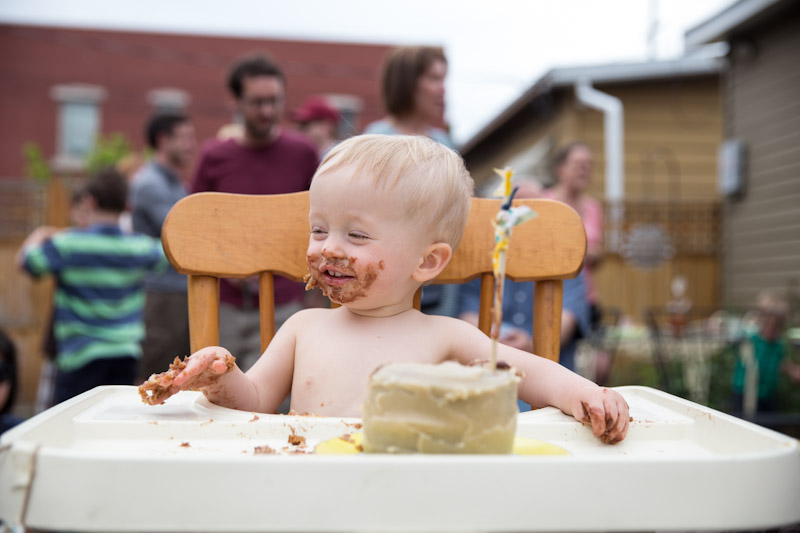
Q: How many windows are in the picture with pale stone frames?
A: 3